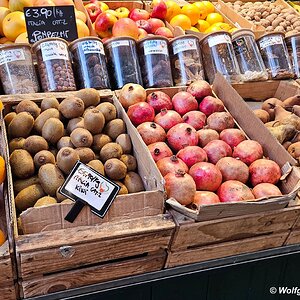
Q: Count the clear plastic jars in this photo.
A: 10